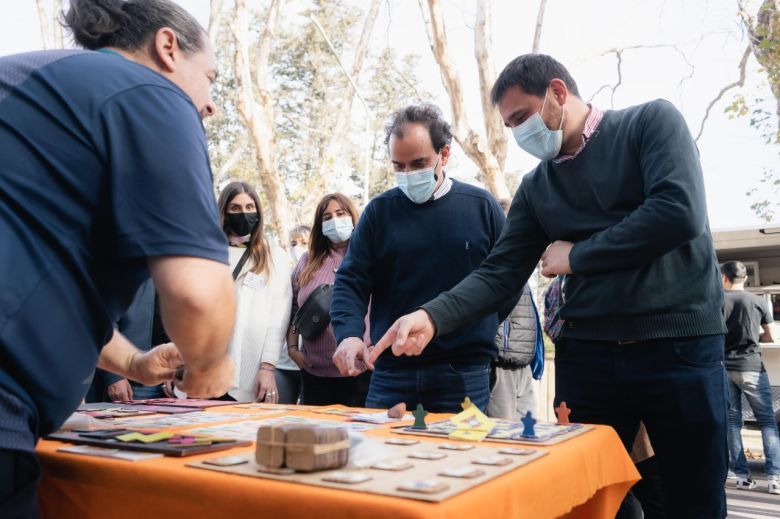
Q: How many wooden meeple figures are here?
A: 4